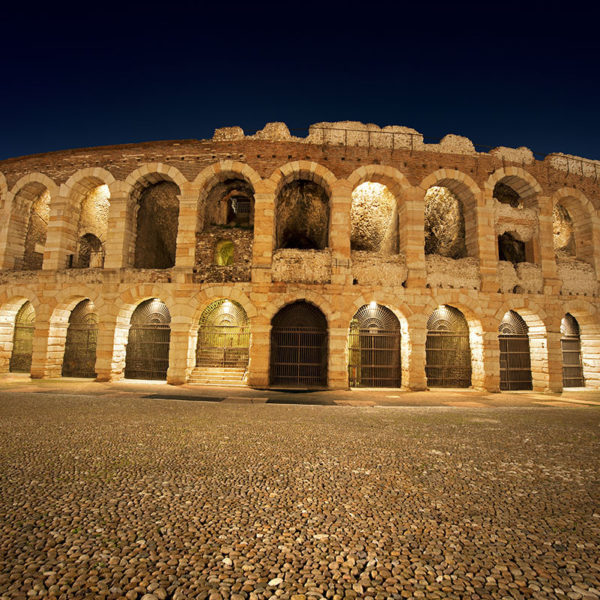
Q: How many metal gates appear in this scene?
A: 9